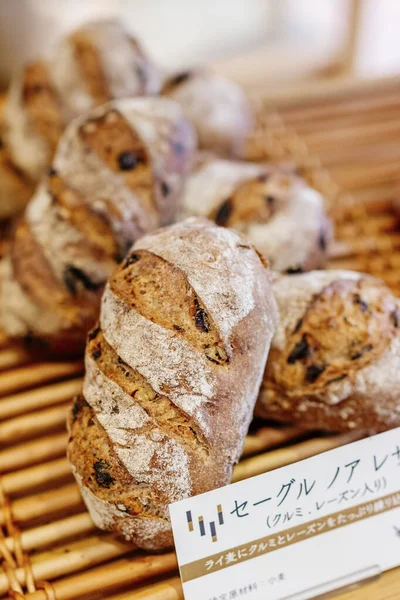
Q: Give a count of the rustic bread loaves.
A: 6